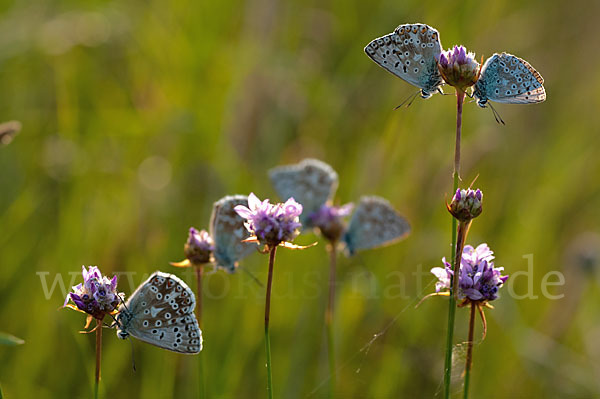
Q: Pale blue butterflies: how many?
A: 6